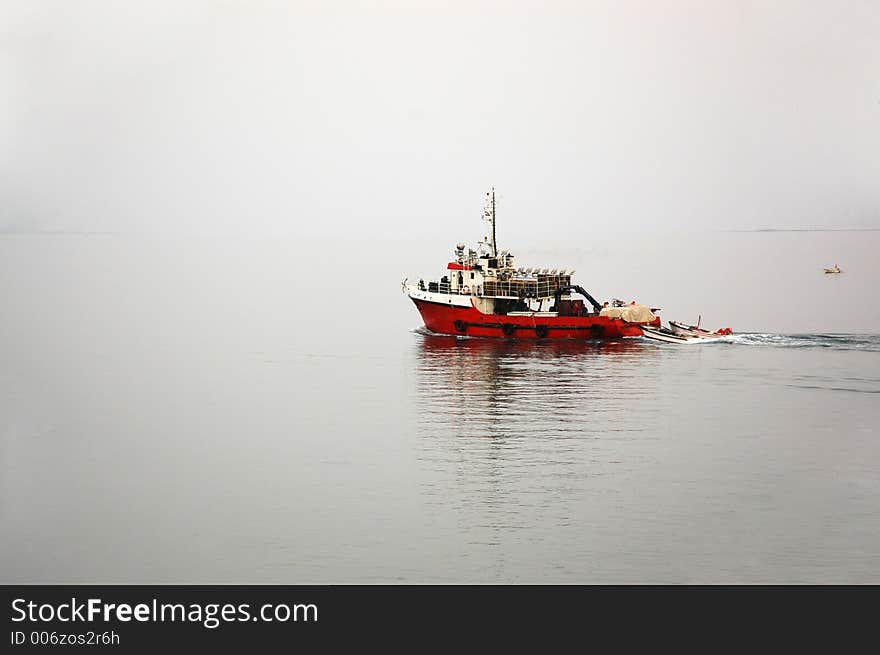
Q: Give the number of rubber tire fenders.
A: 4